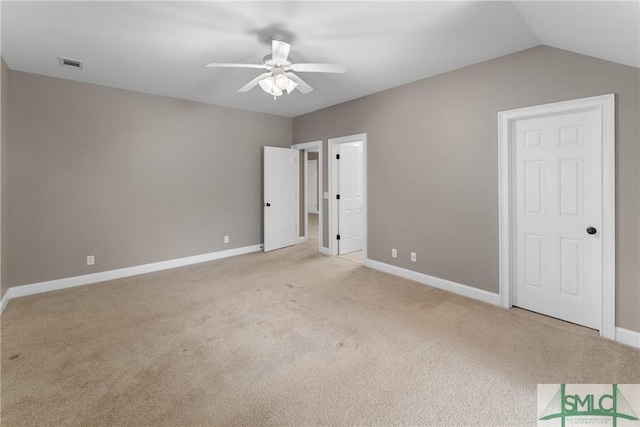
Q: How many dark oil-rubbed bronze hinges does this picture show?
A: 3